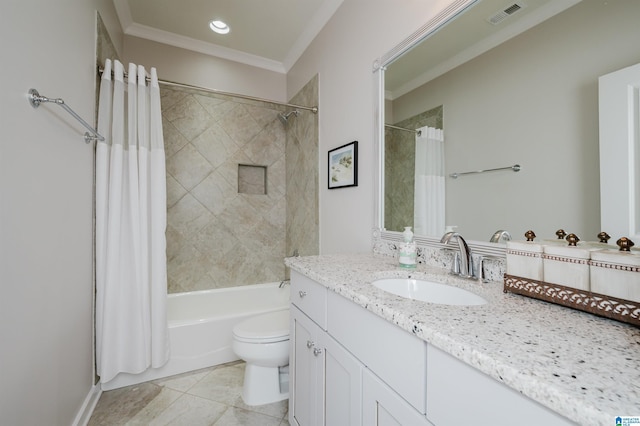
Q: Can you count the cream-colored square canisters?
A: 3